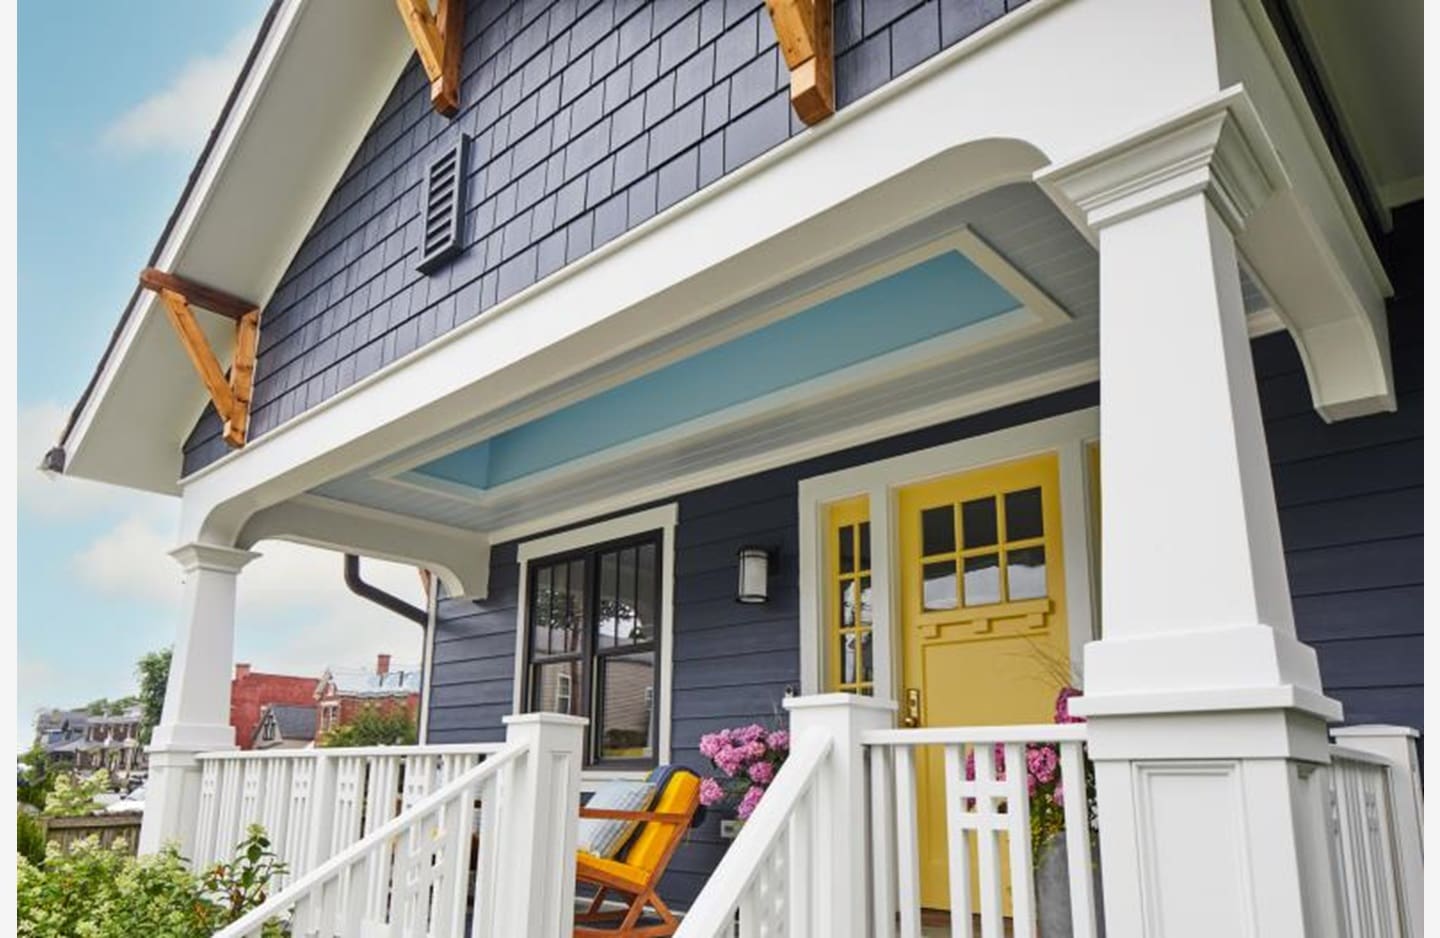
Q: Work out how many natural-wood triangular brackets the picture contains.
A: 3